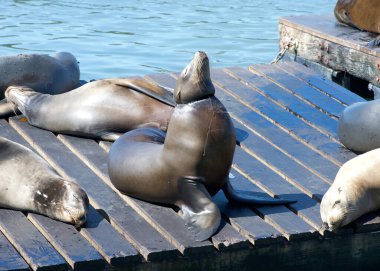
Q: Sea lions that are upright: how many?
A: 1